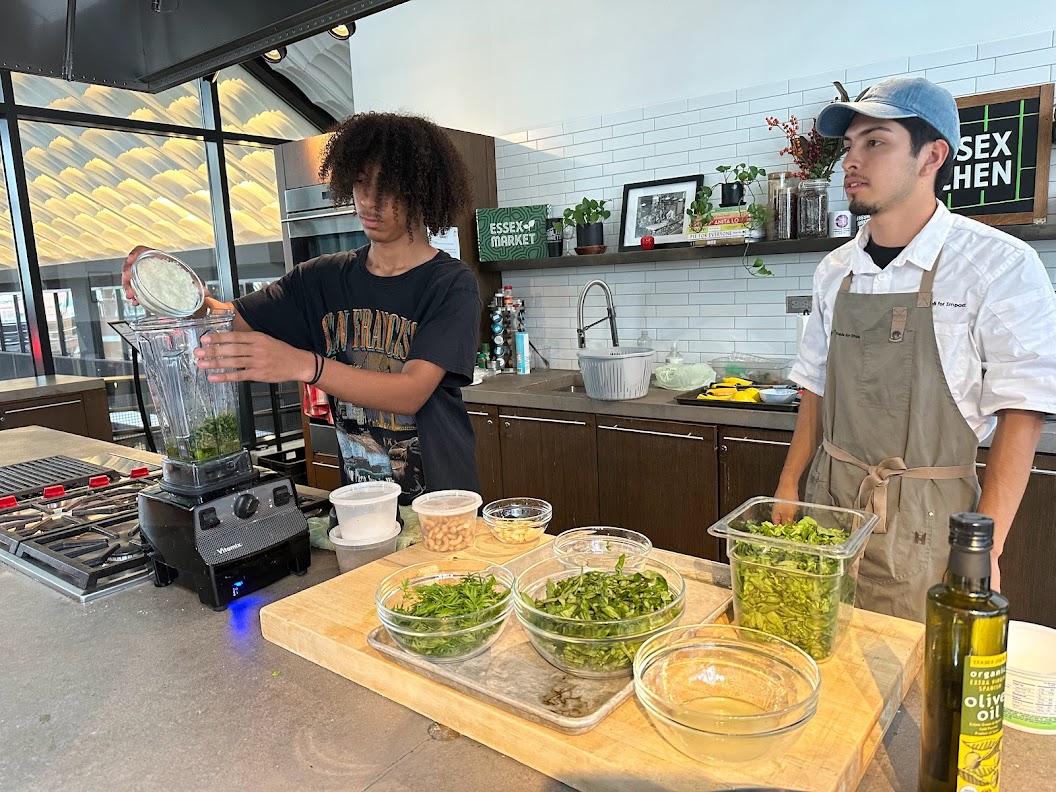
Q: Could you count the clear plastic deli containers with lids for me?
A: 3